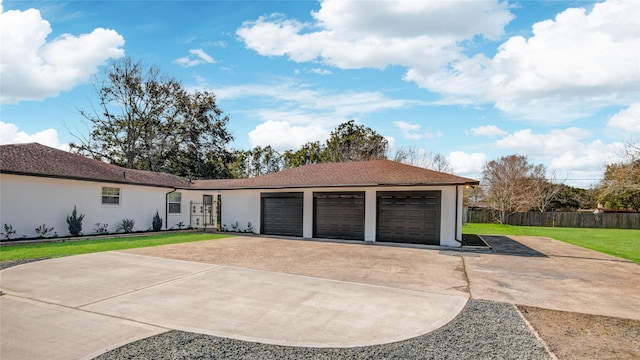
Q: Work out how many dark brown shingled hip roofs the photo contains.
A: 2